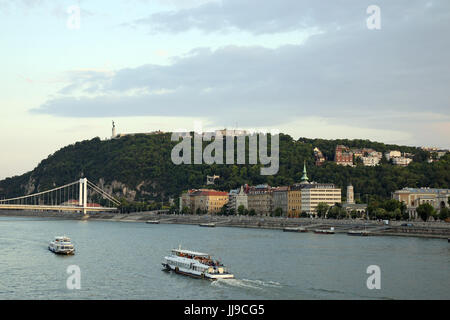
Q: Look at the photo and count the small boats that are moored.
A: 5